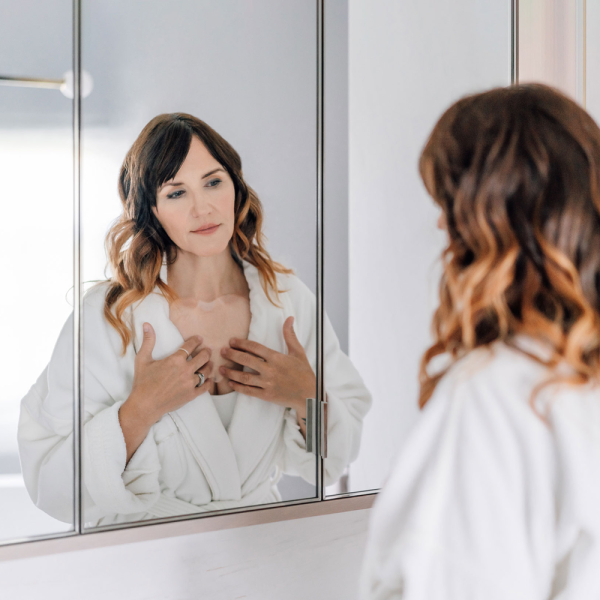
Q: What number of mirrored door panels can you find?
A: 3